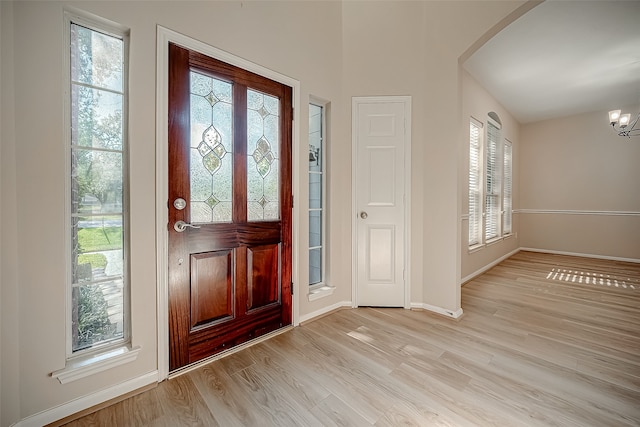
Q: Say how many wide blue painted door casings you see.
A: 0